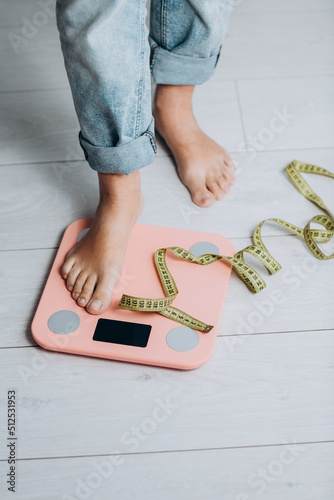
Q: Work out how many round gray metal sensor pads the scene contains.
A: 4